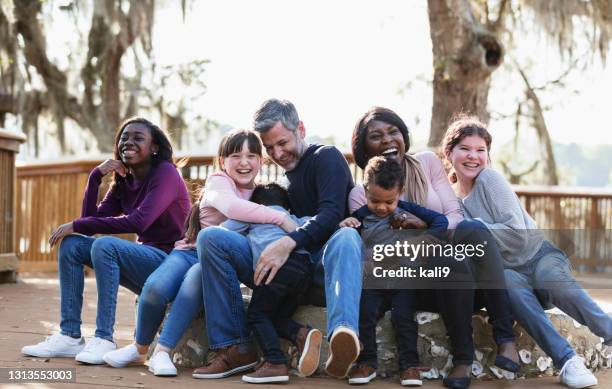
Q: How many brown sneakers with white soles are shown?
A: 6